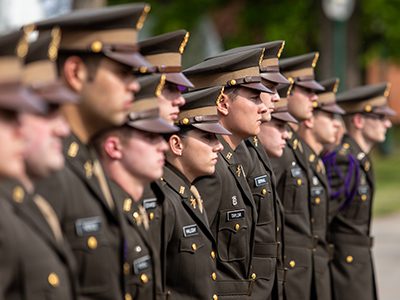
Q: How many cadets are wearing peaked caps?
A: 12